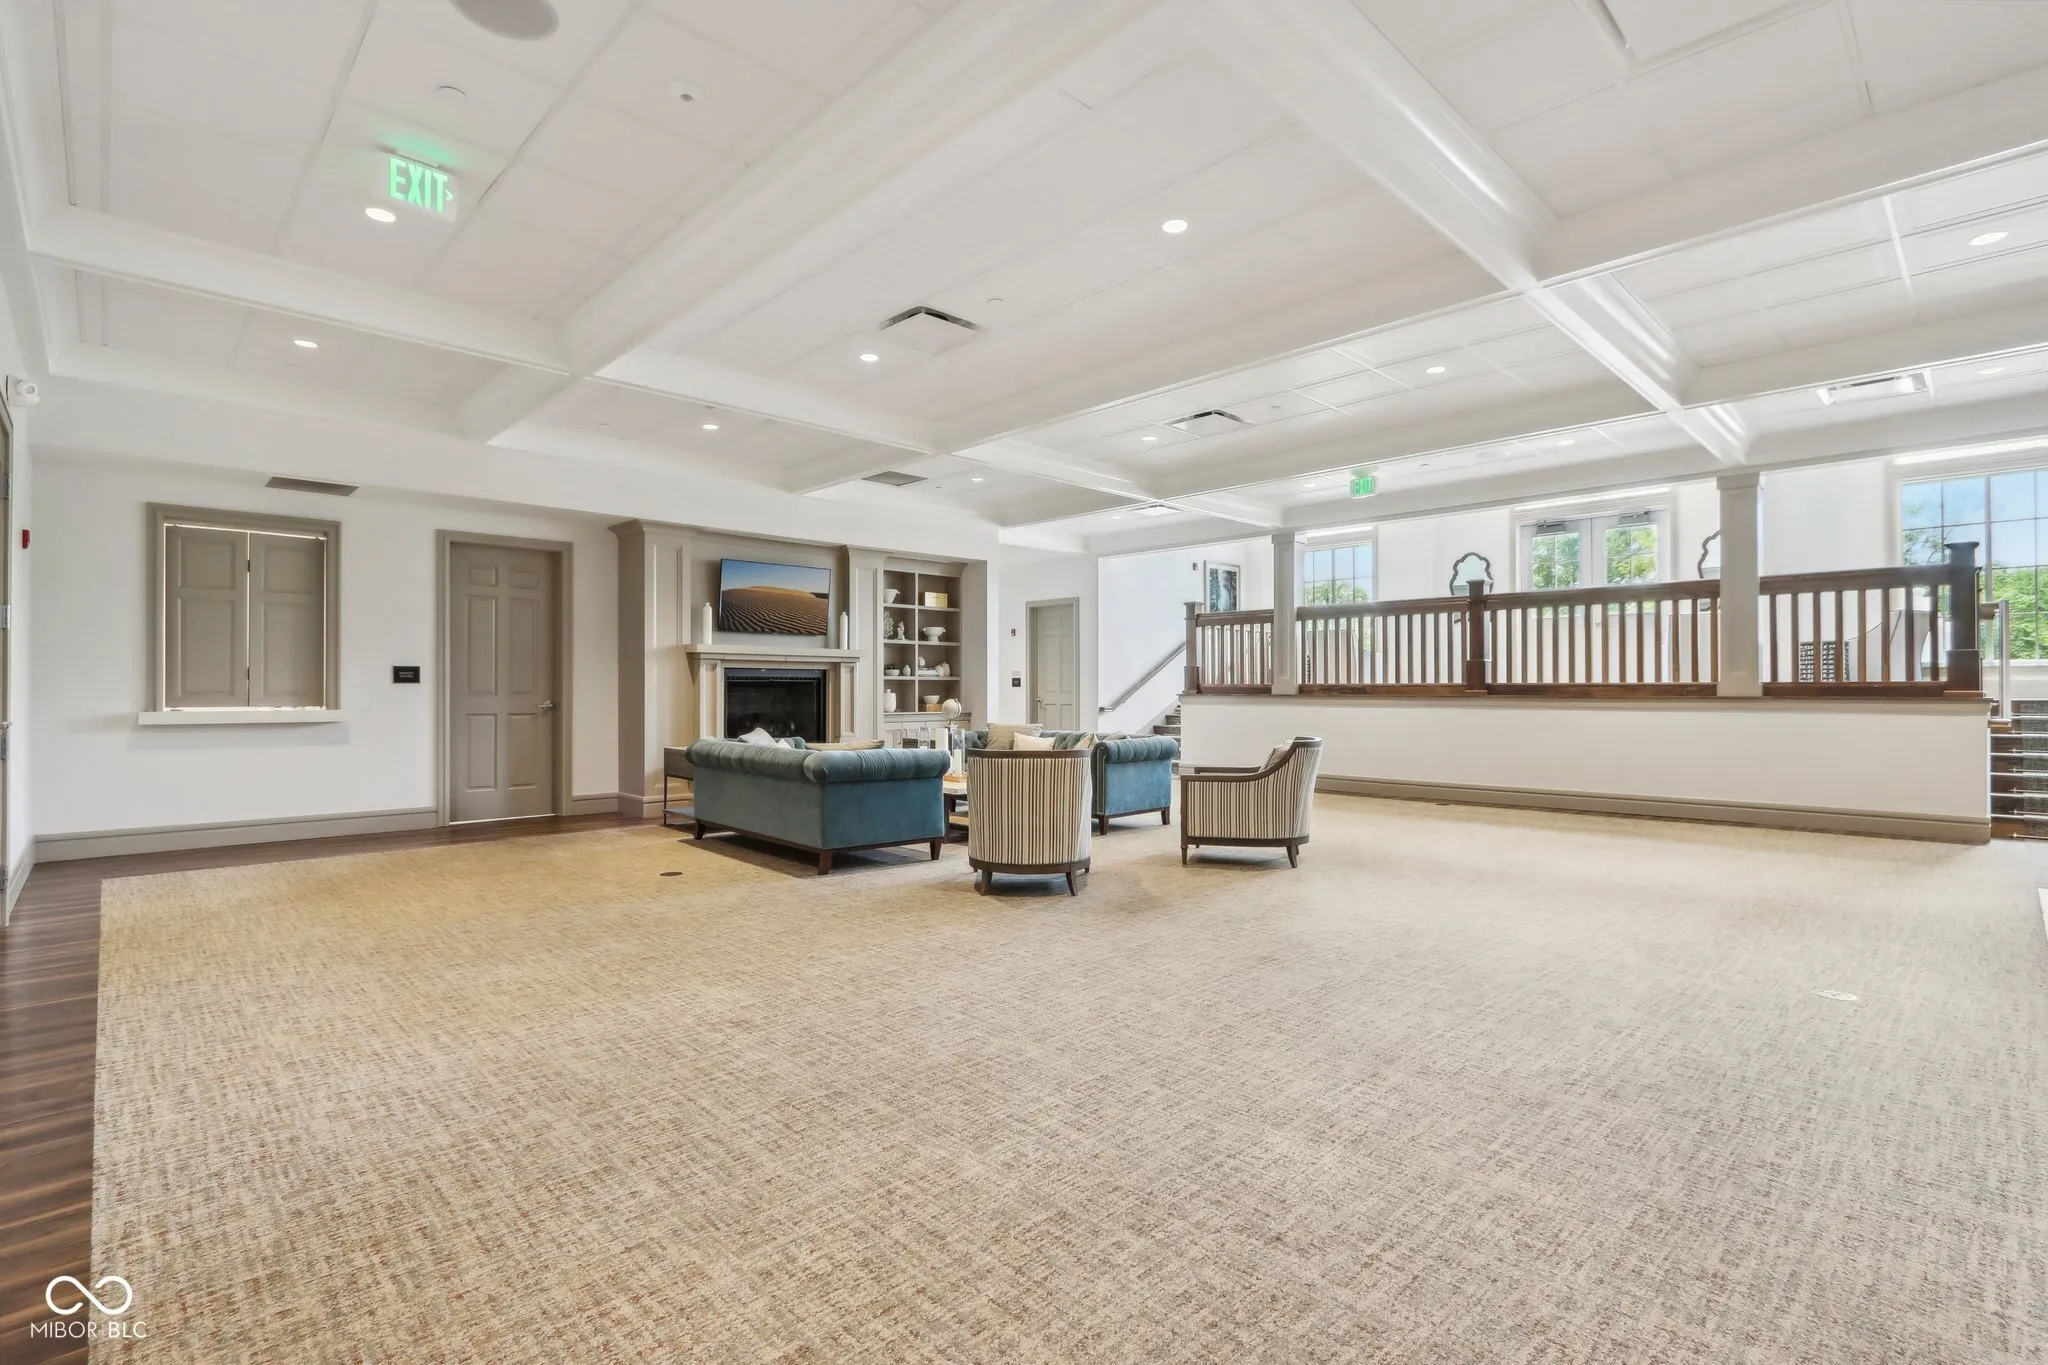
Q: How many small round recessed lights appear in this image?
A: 13